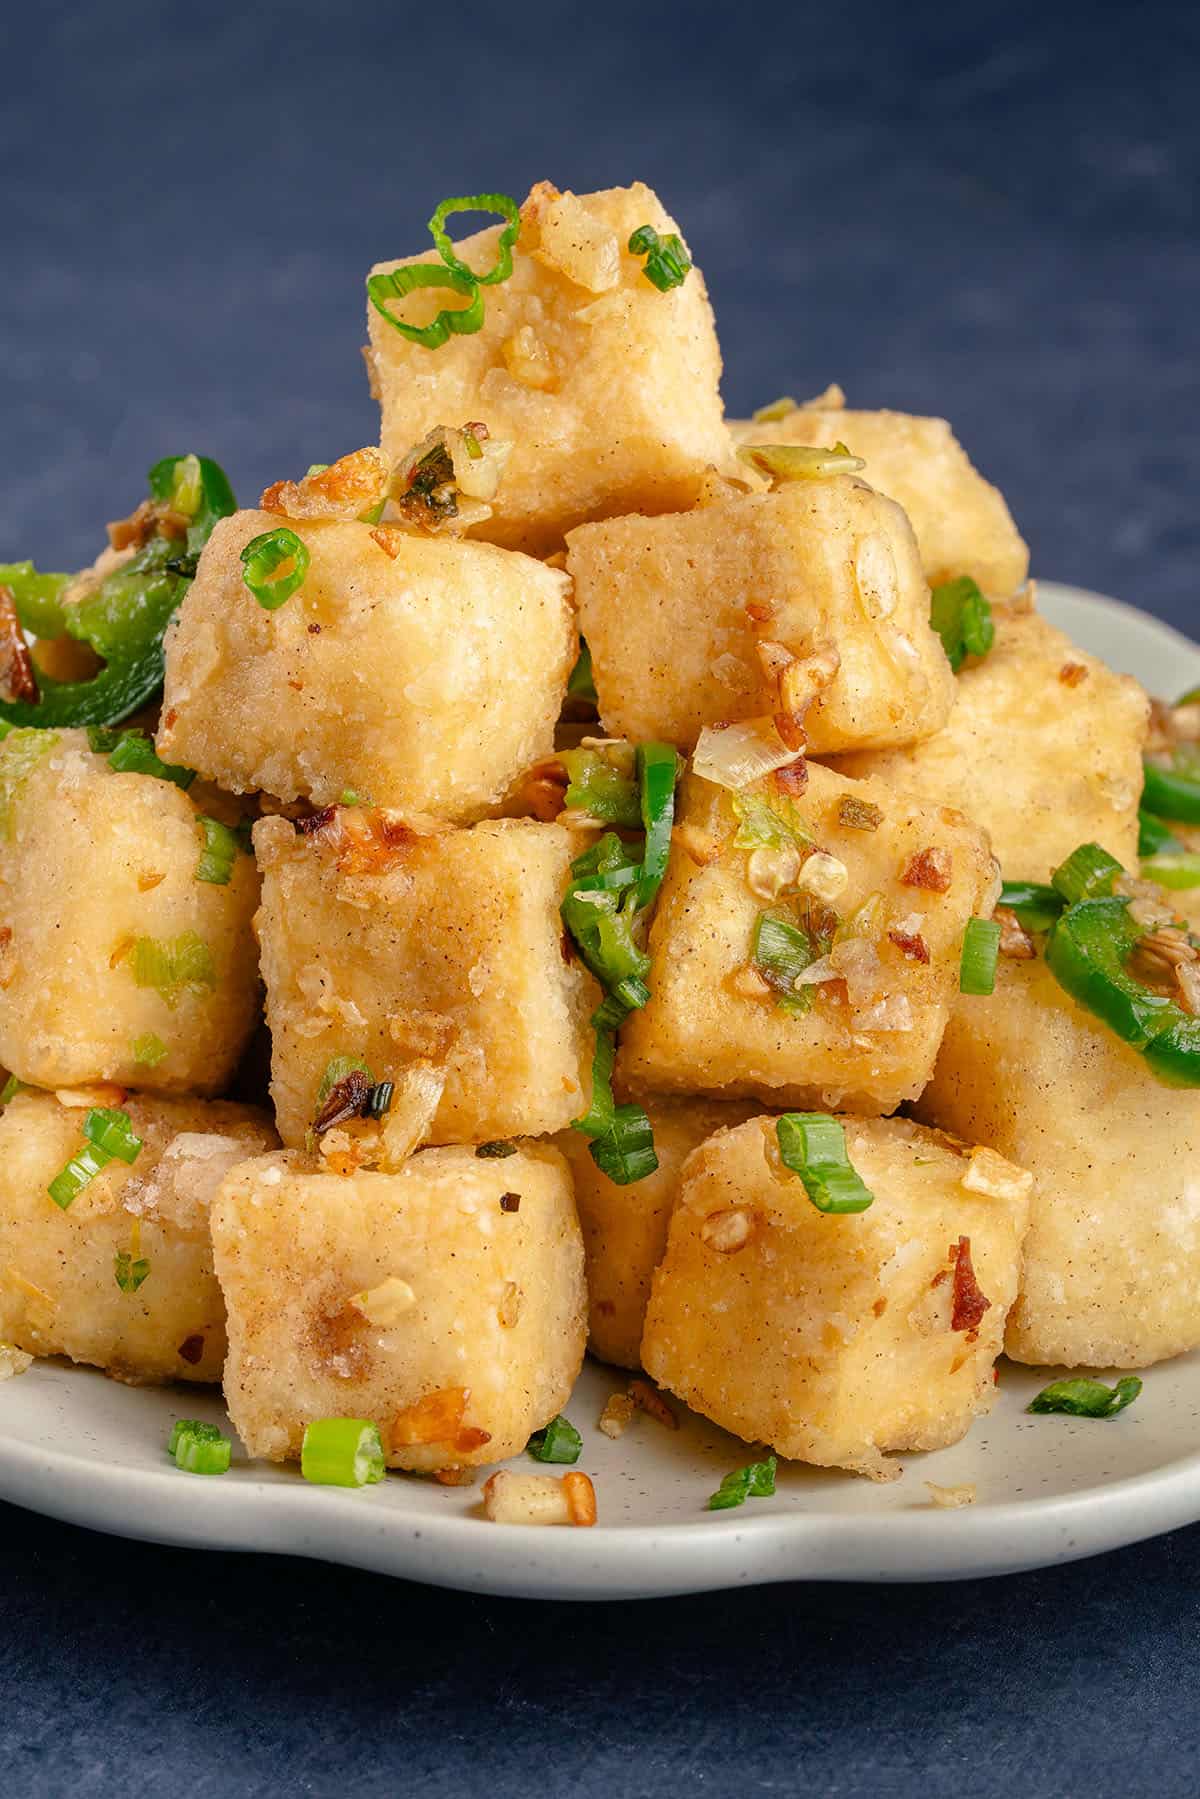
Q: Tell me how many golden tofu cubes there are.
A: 13